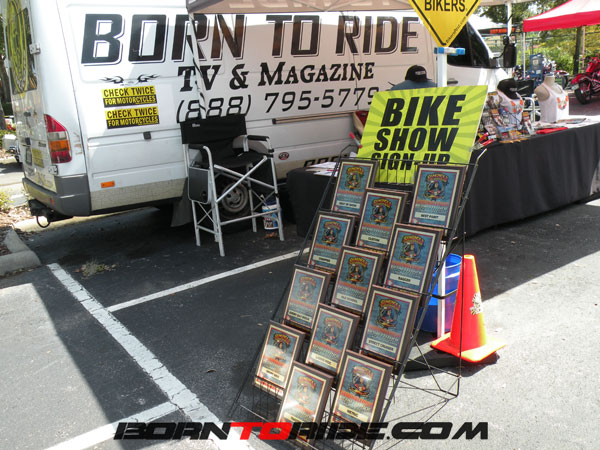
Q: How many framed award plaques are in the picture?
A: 12